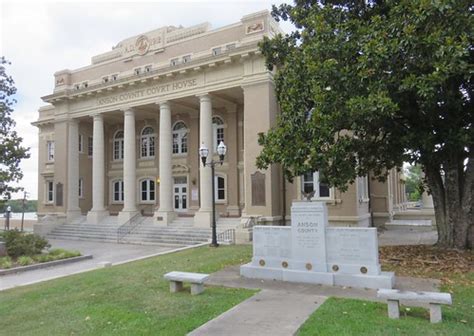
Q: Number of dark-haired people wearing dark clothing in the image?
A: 0